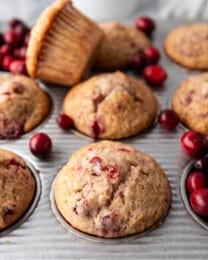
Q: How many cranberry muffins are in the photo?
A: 8